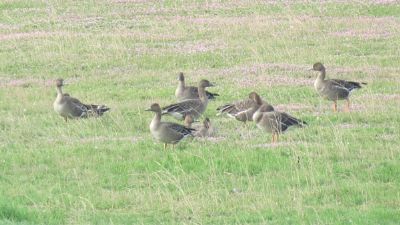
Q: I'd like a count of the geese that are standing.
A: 7